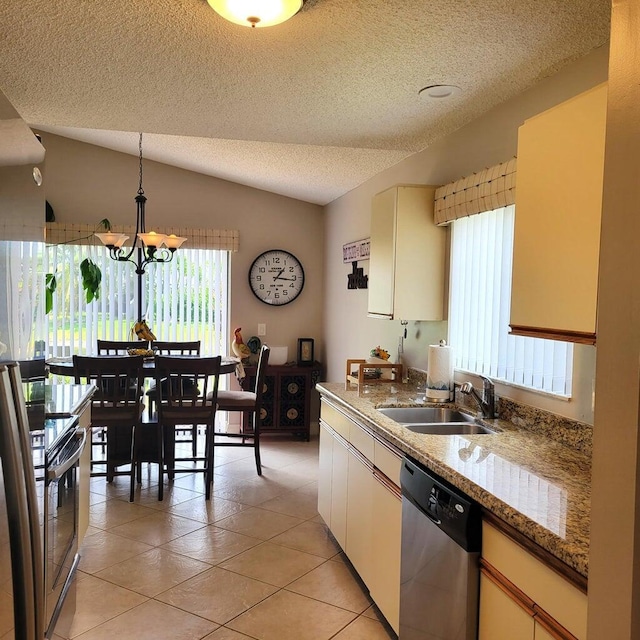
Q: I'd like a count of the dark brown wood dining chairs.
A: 5